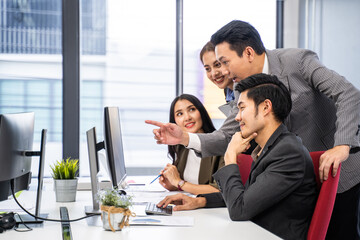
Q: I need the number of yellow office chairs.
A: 0